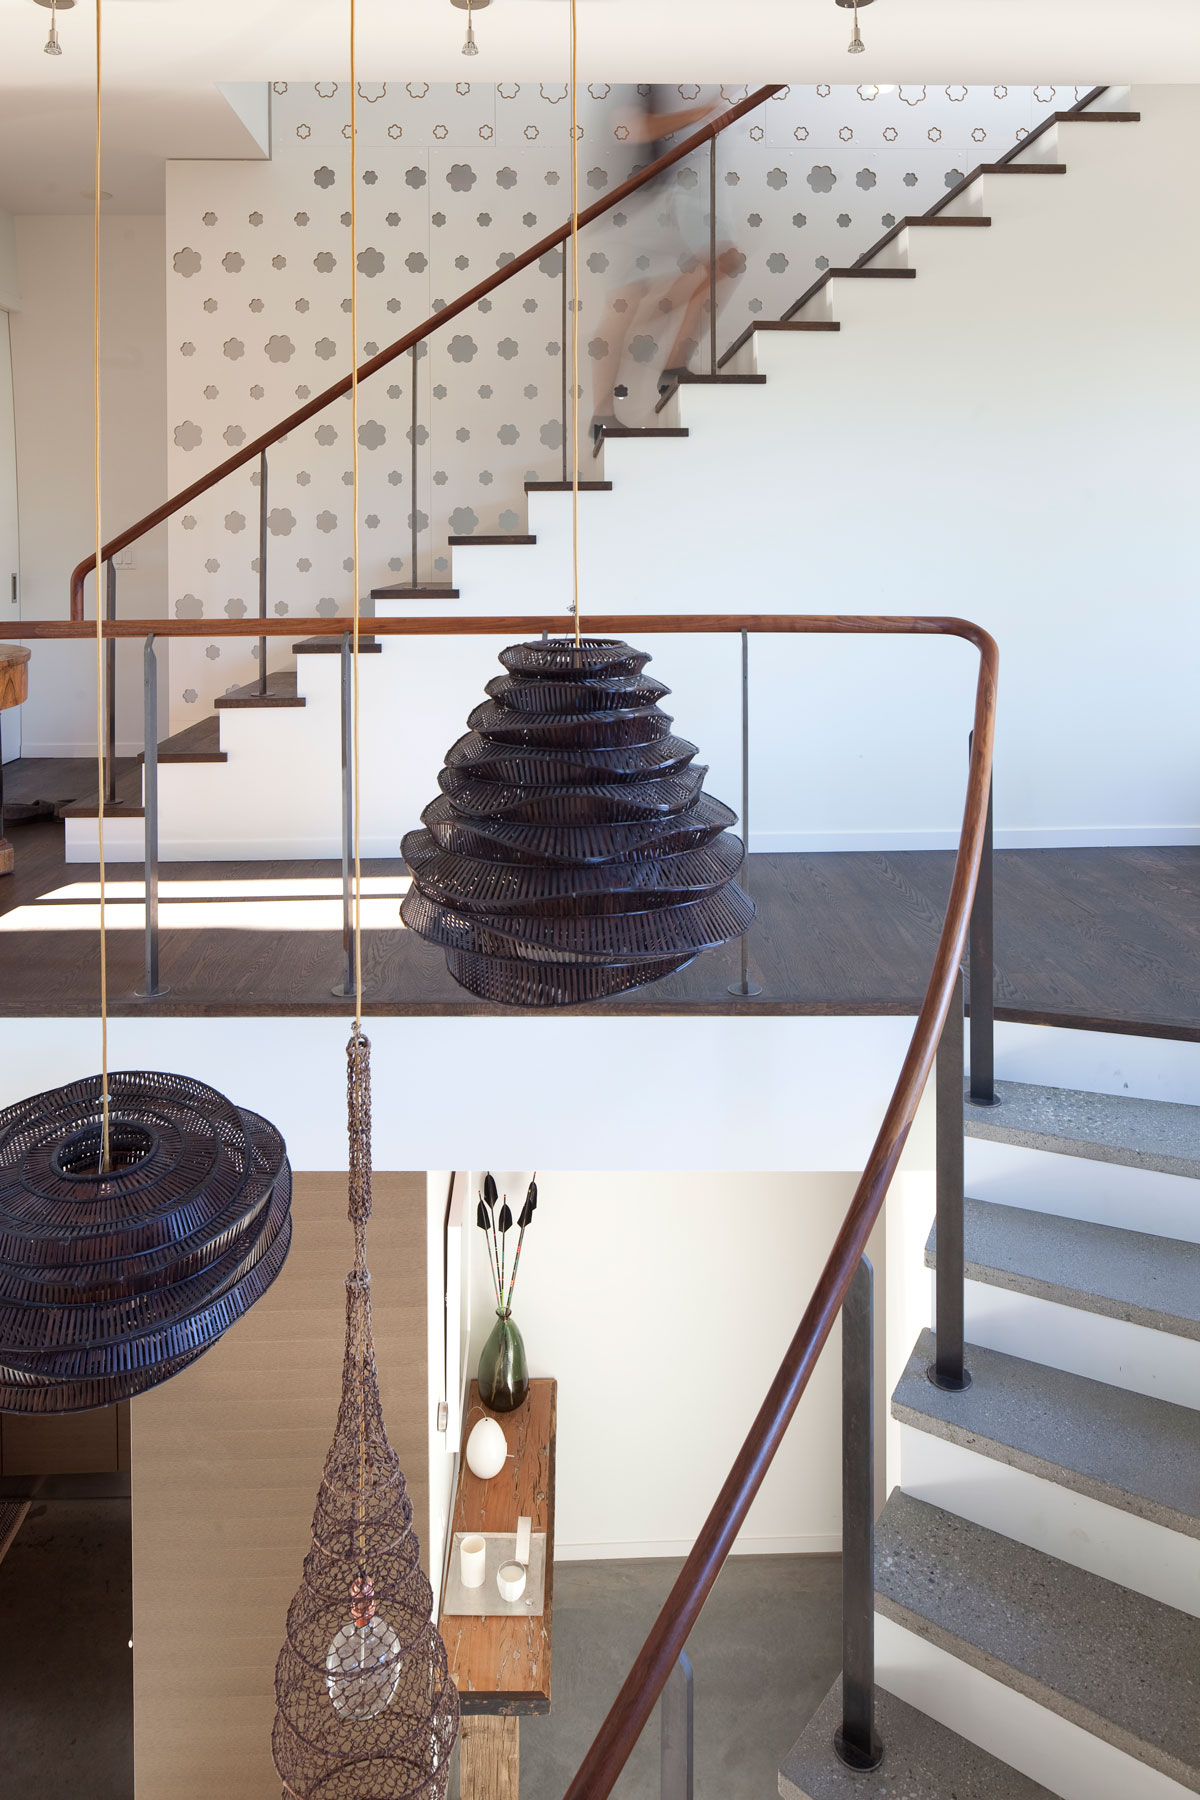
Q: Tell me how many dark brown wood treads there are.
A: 14